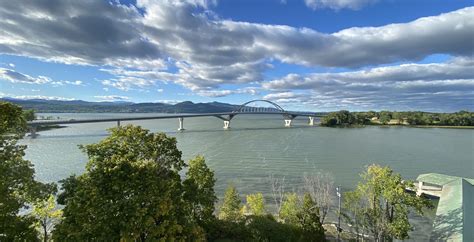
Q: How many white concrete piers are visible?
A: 4